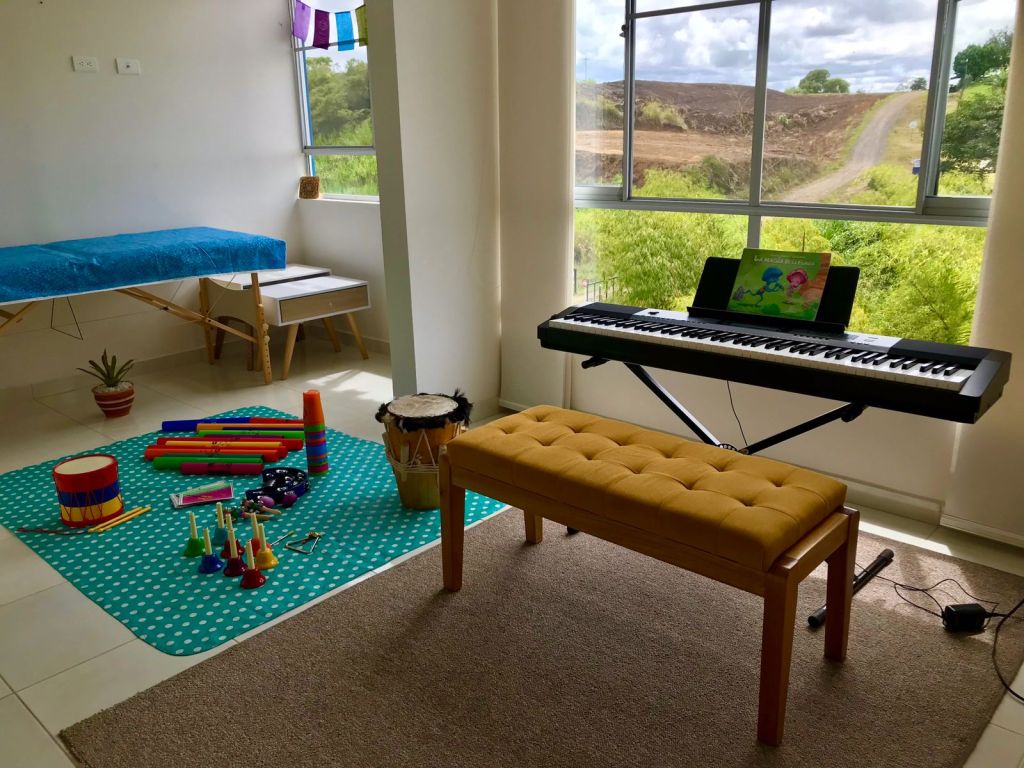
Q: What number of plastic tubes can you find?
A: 13